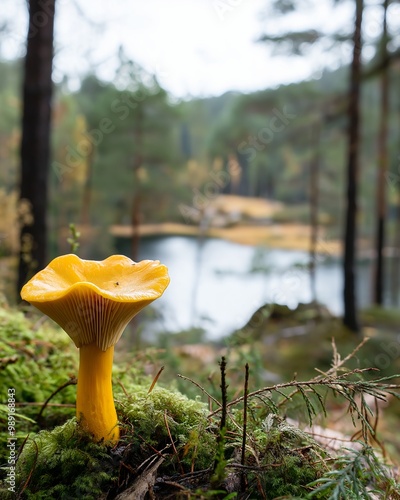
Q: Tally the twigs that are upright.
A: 2